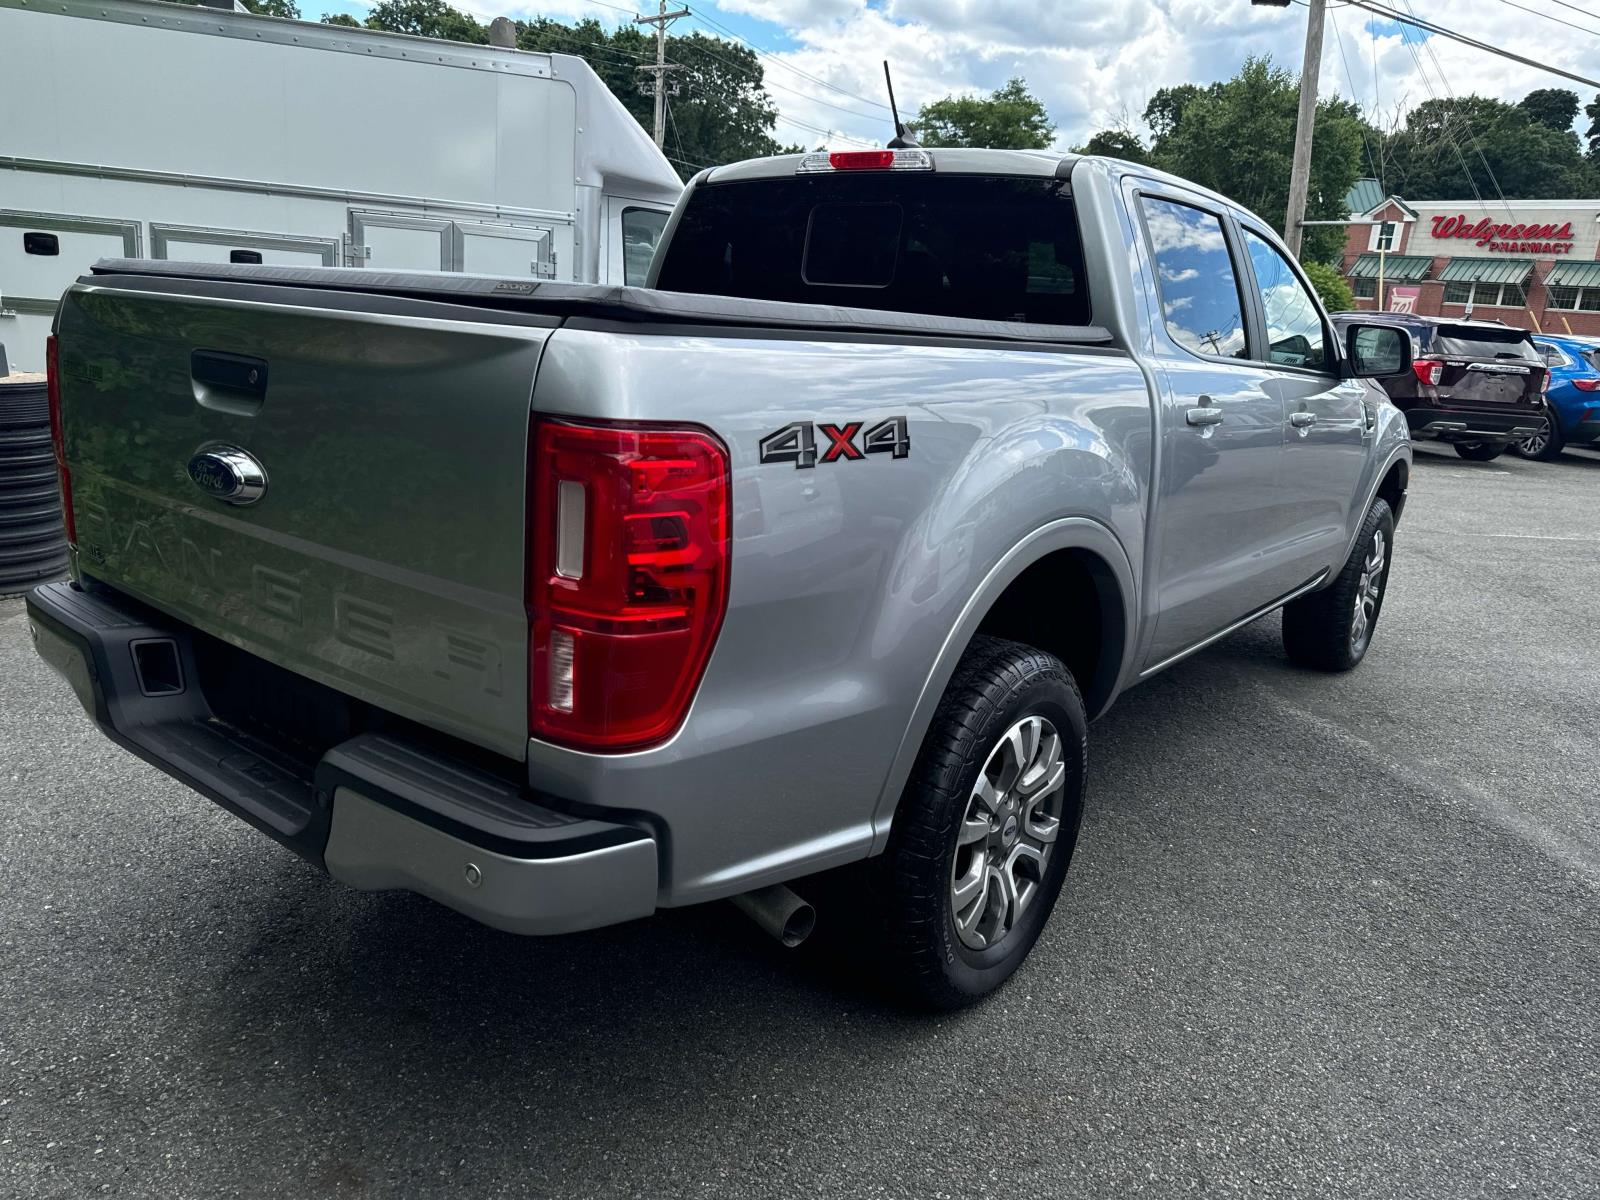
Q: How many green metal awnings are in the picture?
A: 3